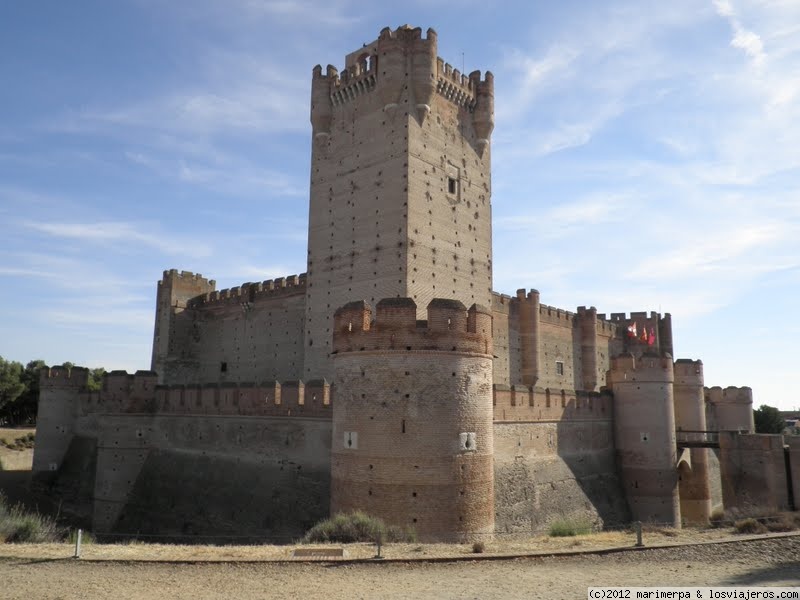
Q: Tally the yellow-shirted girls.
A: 0